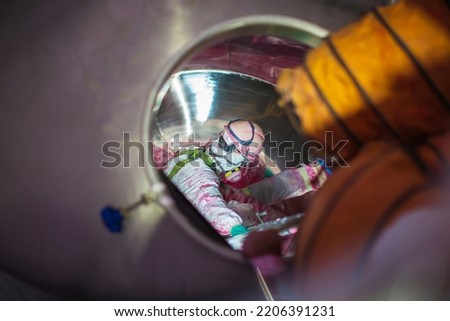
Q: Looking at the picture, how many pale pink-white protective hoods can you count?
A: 1